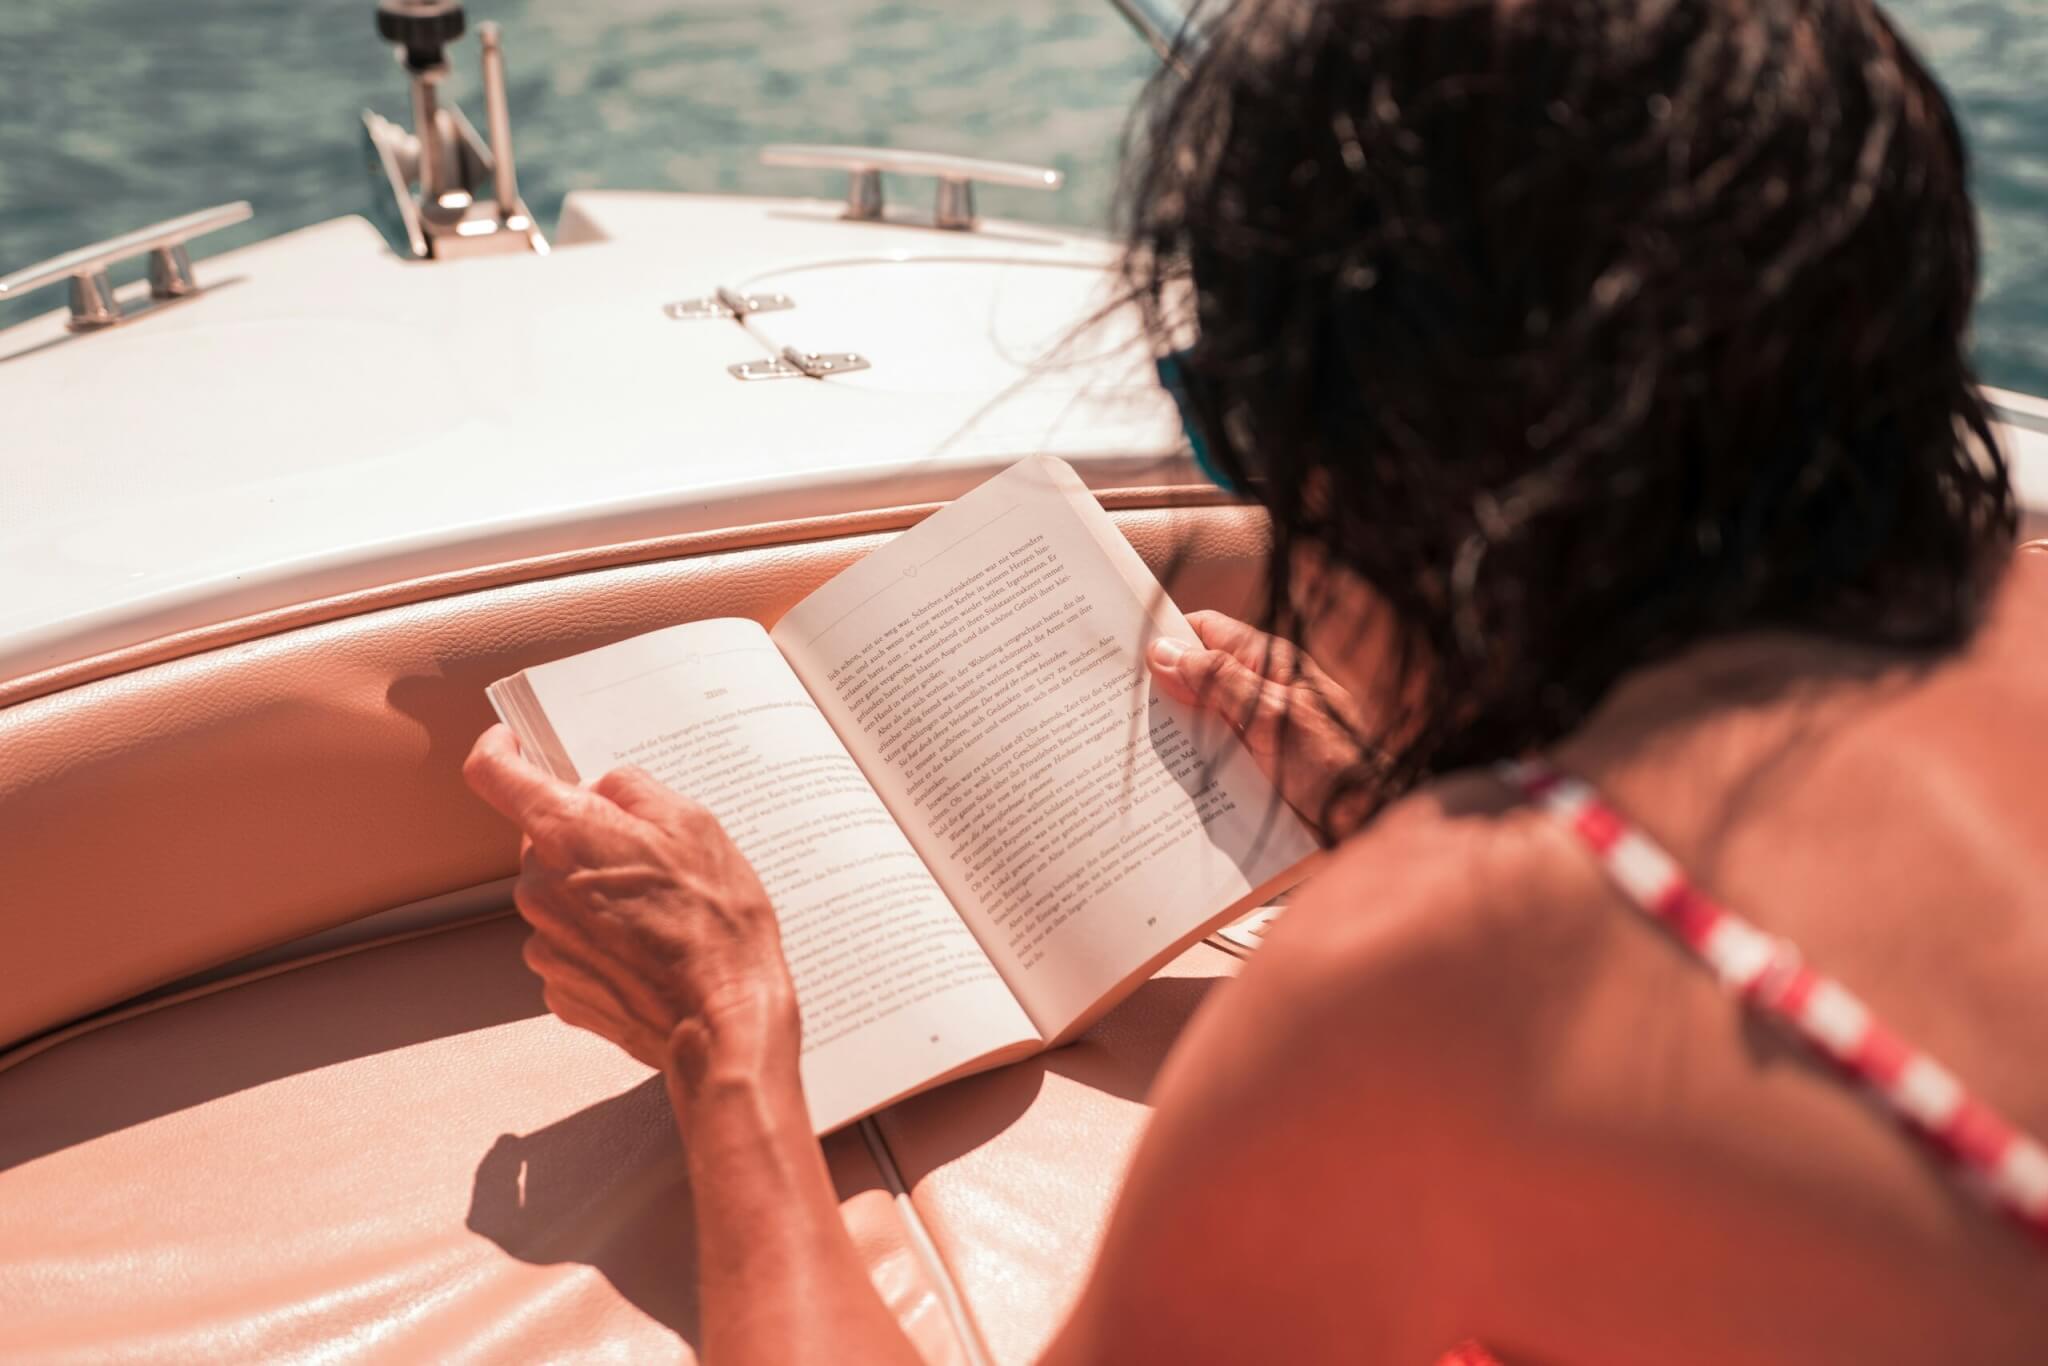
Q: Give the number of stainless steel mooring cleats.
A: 2